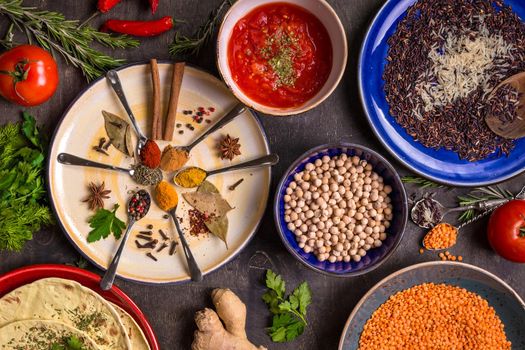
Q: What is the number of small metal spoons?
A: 8